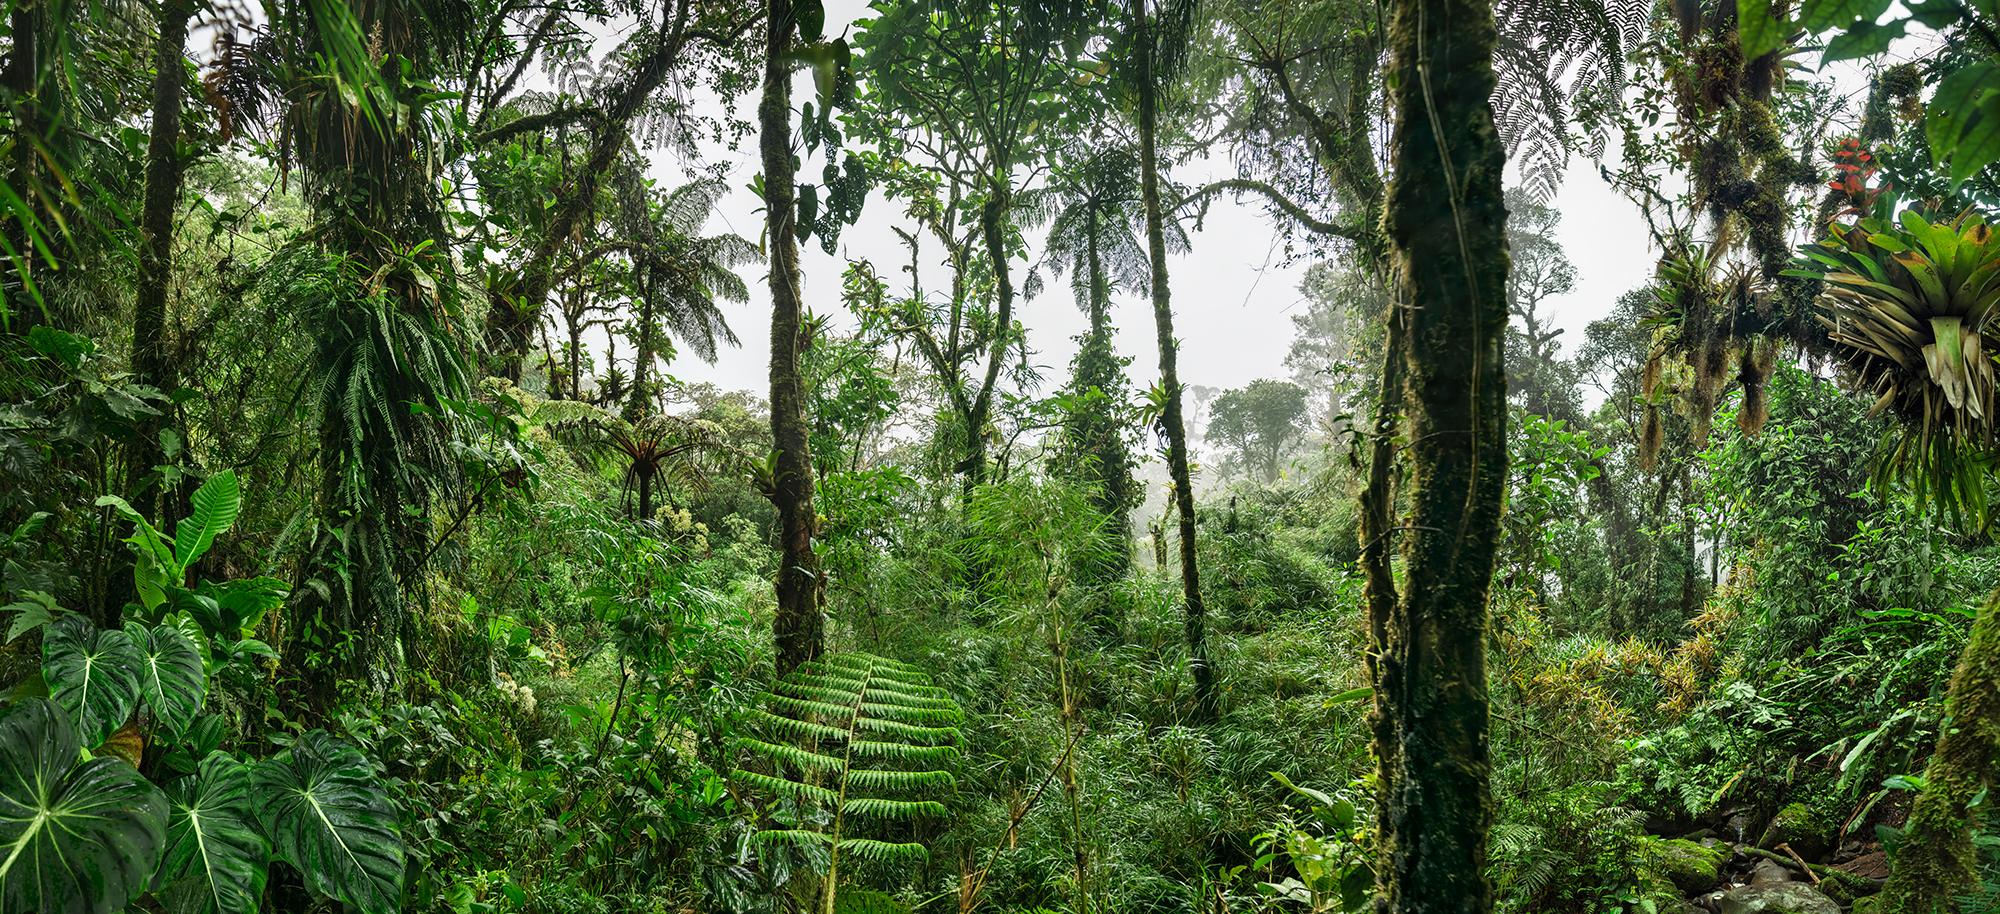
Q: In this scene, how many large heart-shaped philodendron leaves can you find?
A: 5